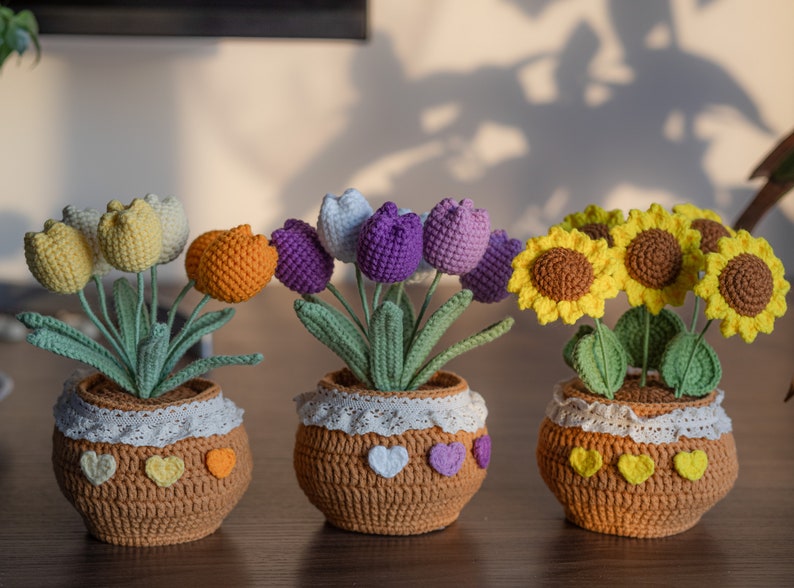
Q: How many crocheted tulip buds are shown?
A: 12